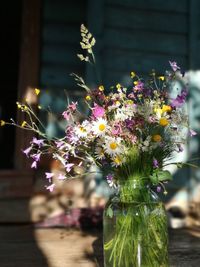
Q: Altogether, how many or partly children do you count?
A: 0